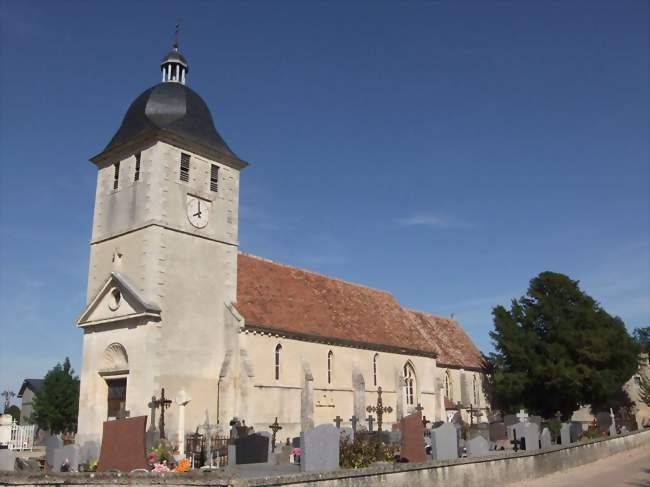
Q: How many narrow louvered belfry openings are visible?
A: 4